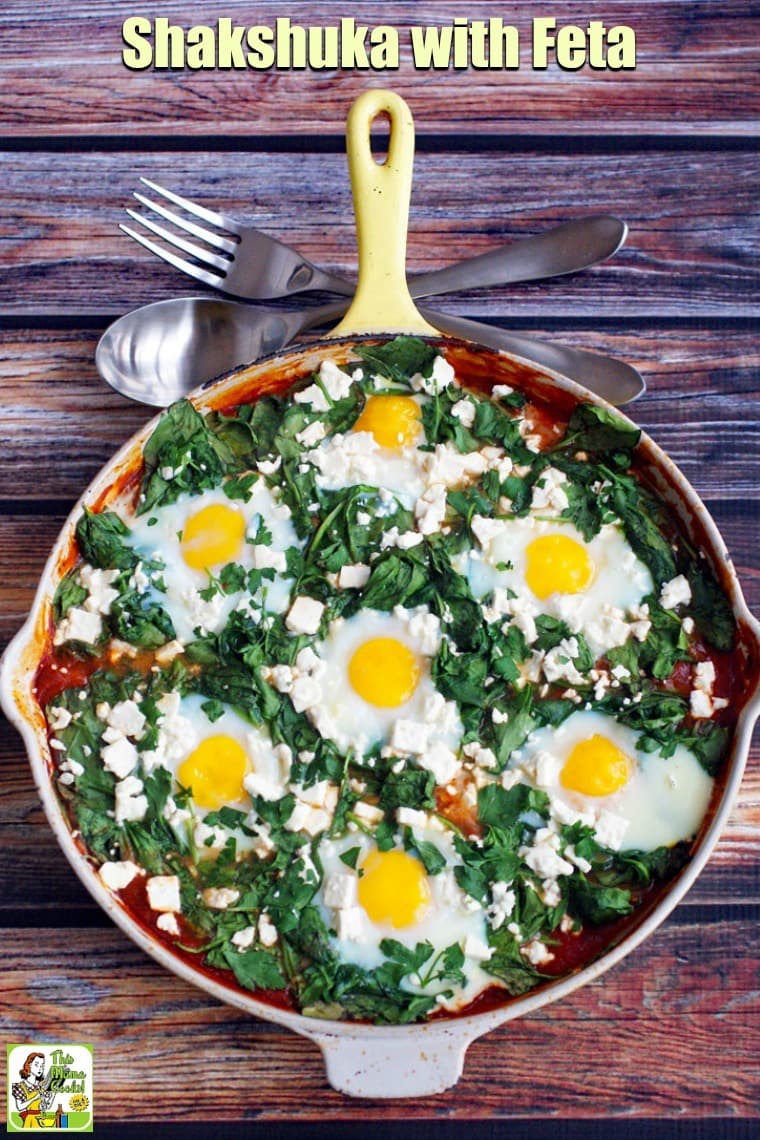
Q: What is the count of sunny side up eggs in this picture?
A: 7